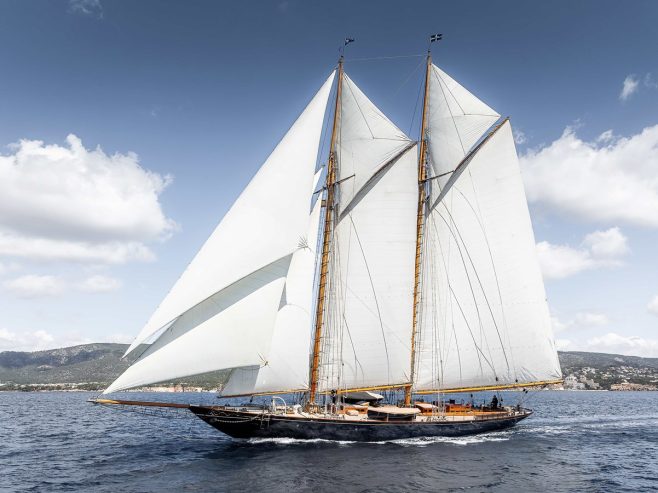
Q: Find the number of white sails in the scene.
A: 7